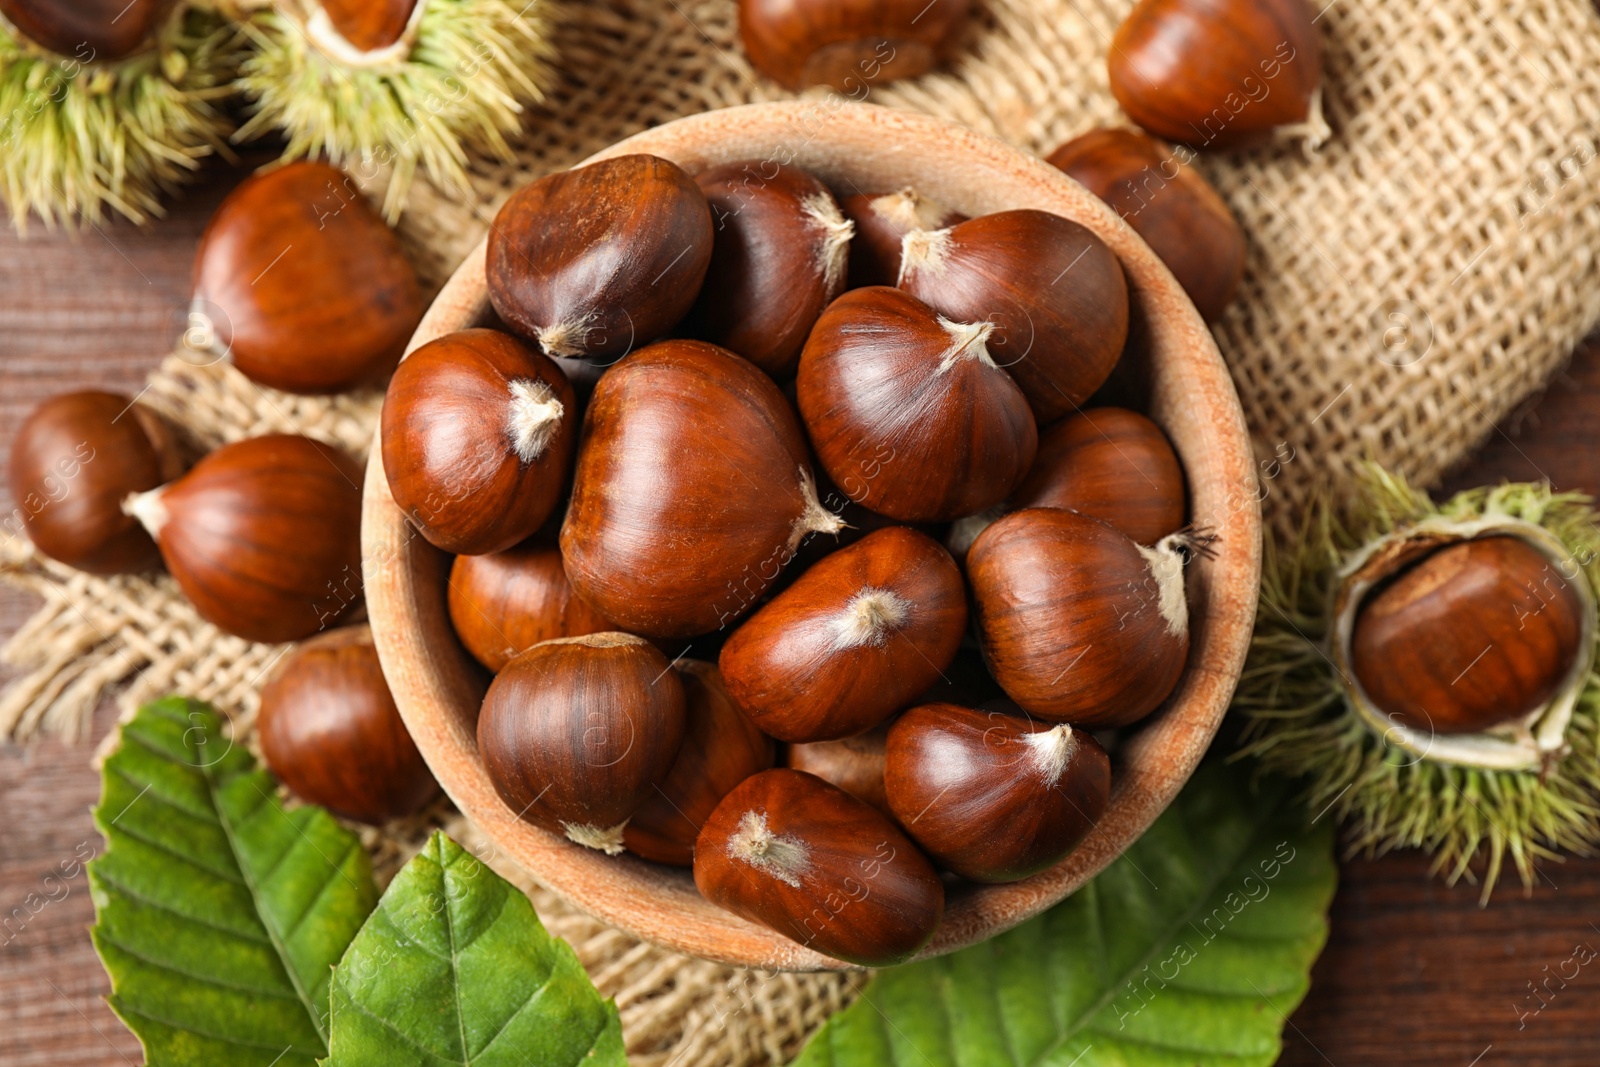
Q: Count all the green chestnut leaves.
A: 3